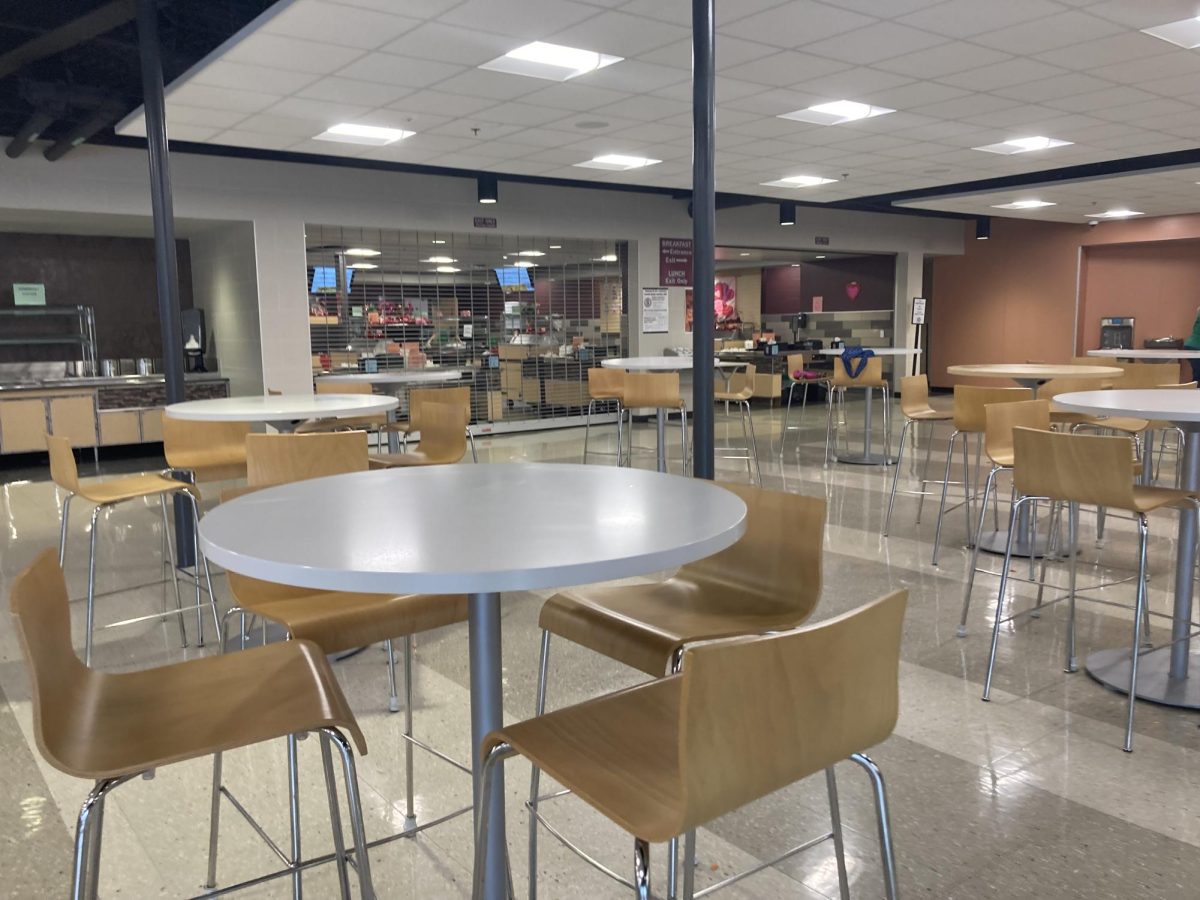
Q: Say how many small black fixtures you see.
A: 3